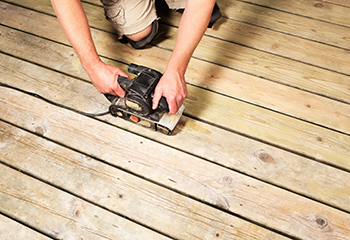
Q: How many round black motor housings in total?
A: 1